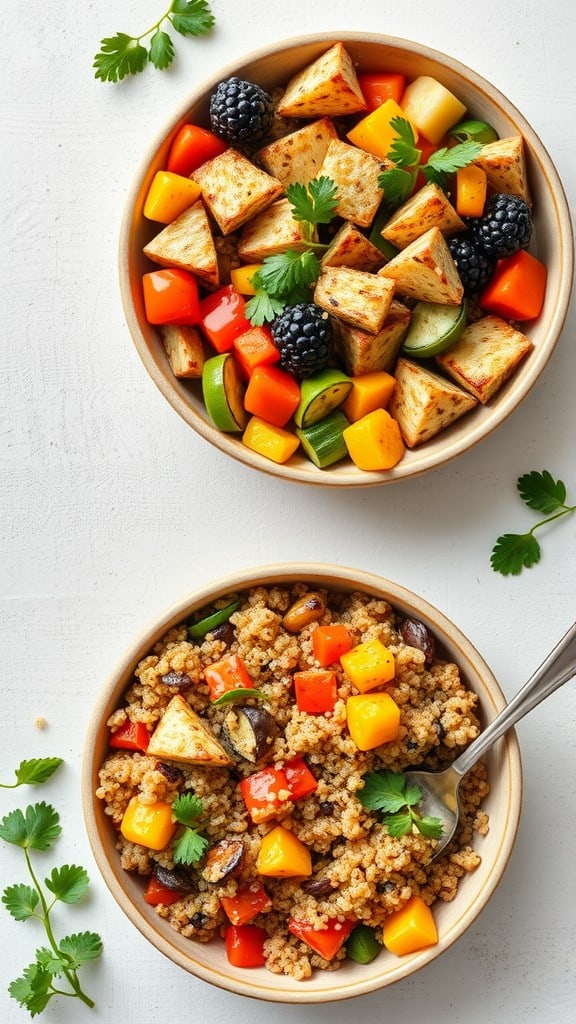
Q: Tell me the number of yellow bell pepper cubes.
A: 12